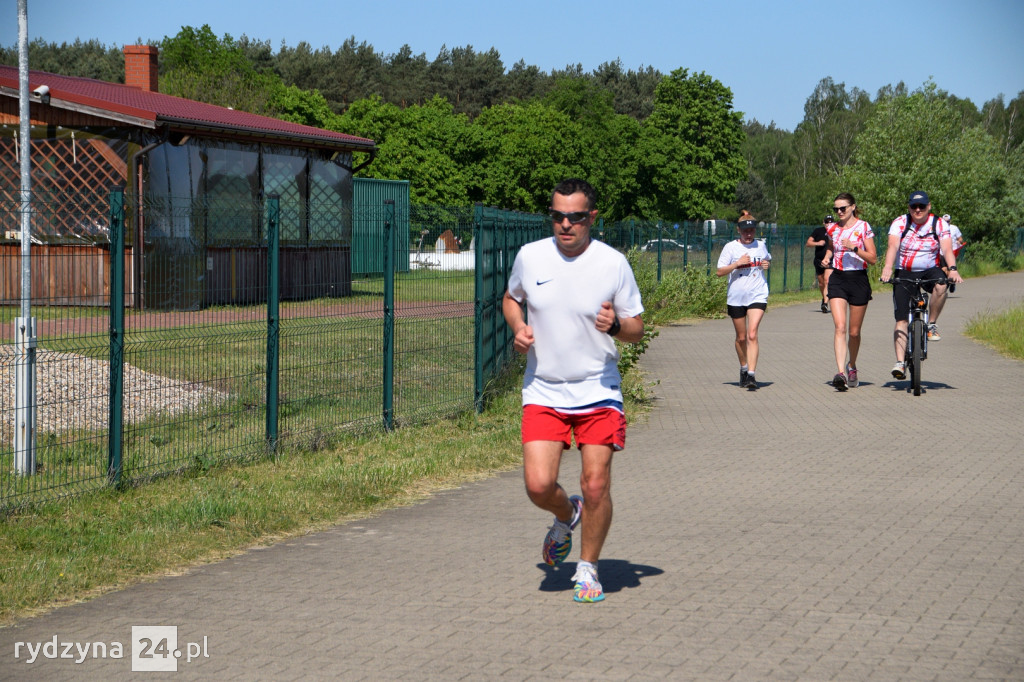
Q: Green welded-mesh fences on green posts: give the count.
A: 1